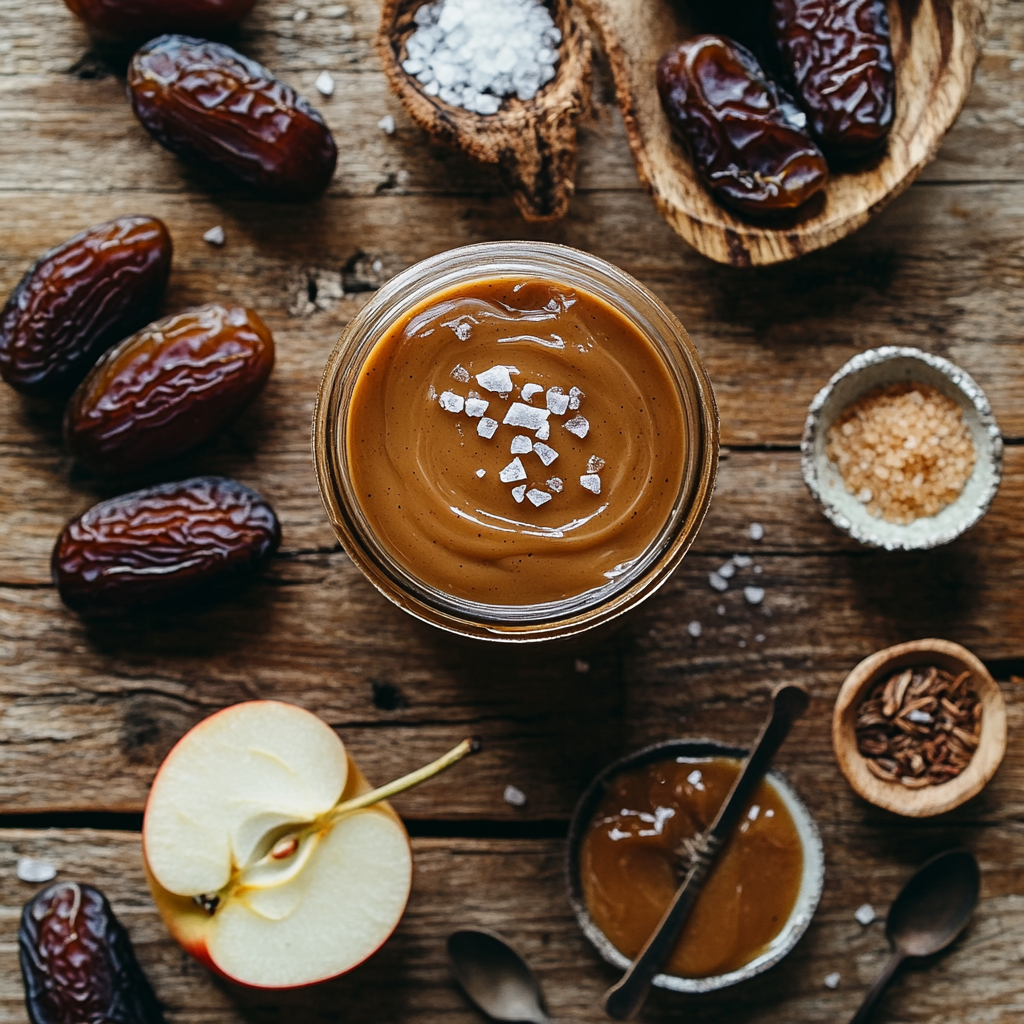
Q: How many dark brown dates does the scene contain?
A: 8